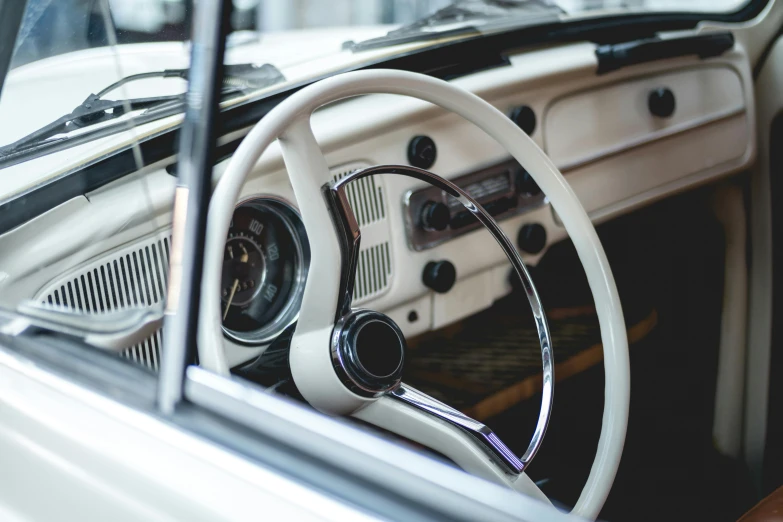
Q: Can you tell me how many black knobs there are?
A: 7